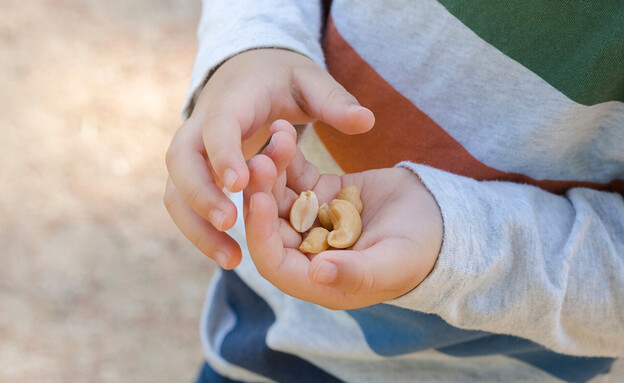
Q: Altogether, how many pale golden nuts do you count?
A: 5